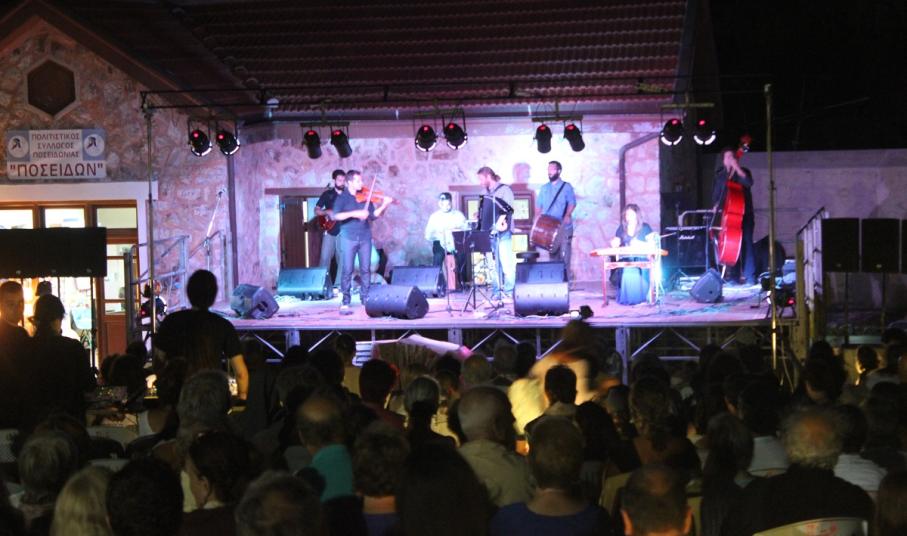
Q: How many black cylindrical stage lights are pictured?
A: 10